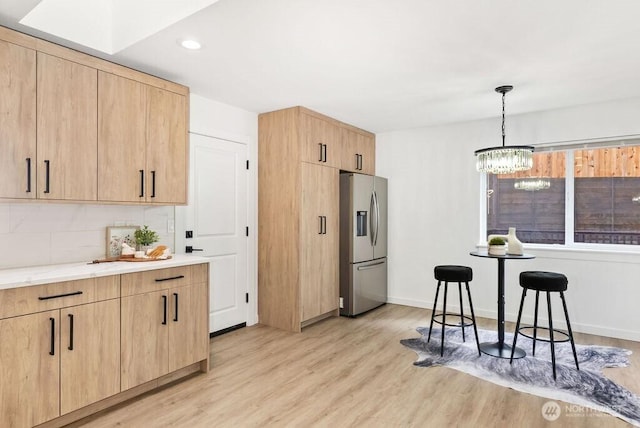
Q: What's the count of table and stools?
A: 3